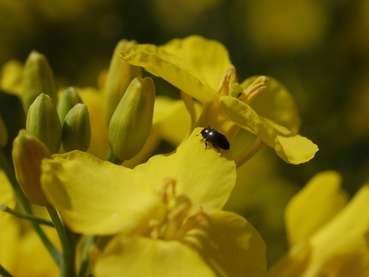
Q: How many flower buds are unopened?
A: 7